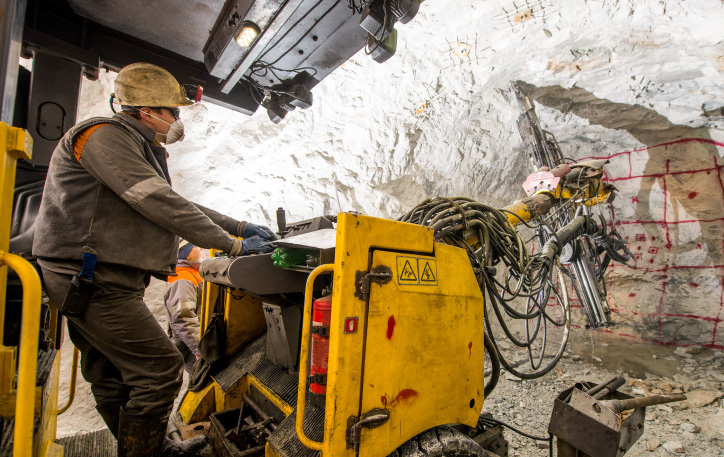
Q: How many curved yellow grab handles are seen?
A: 3